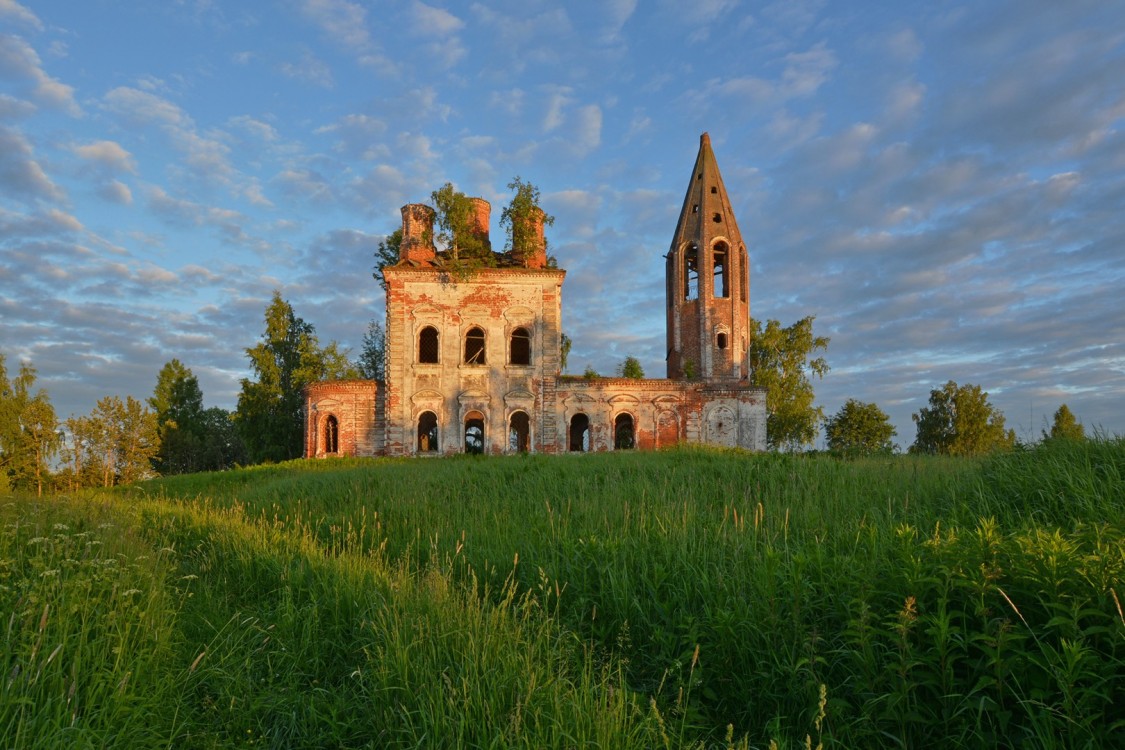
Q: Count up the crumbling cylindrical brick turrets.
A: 3